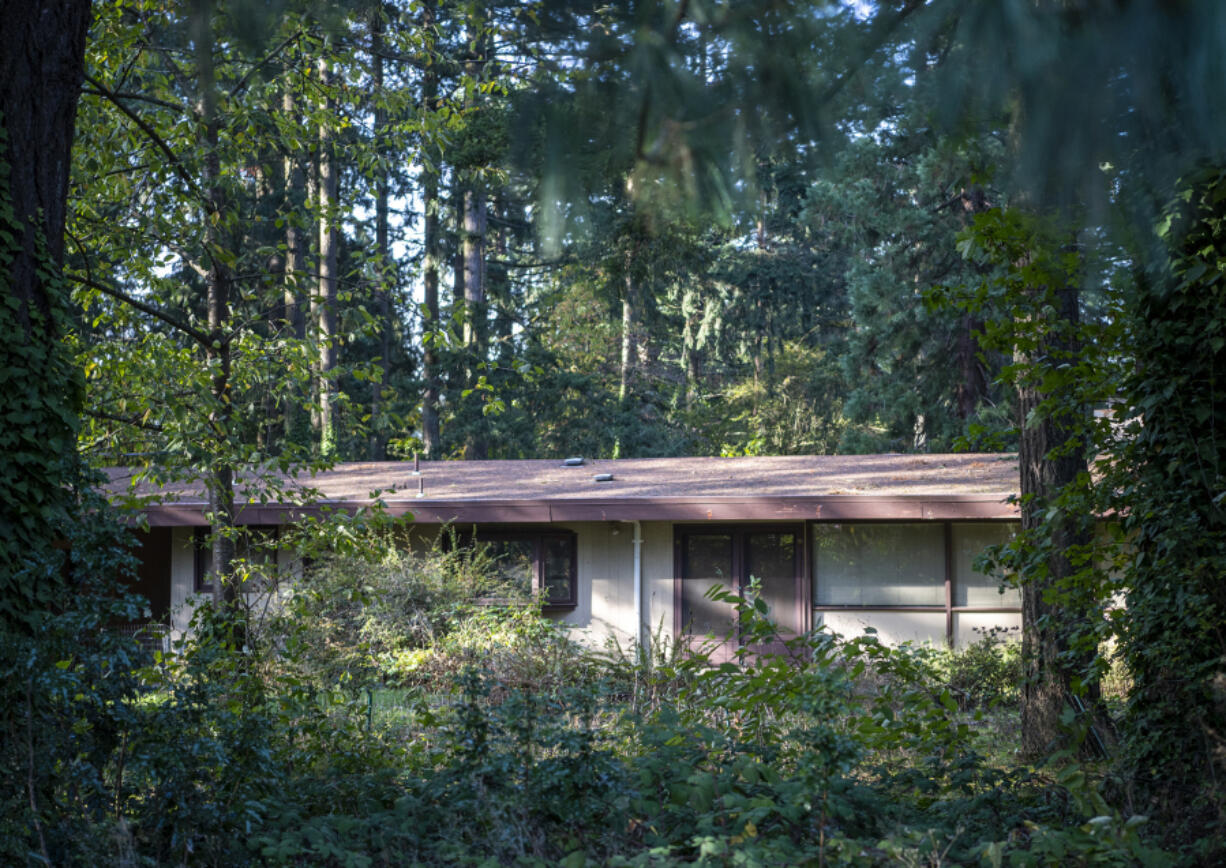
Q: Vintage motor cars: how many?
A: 0